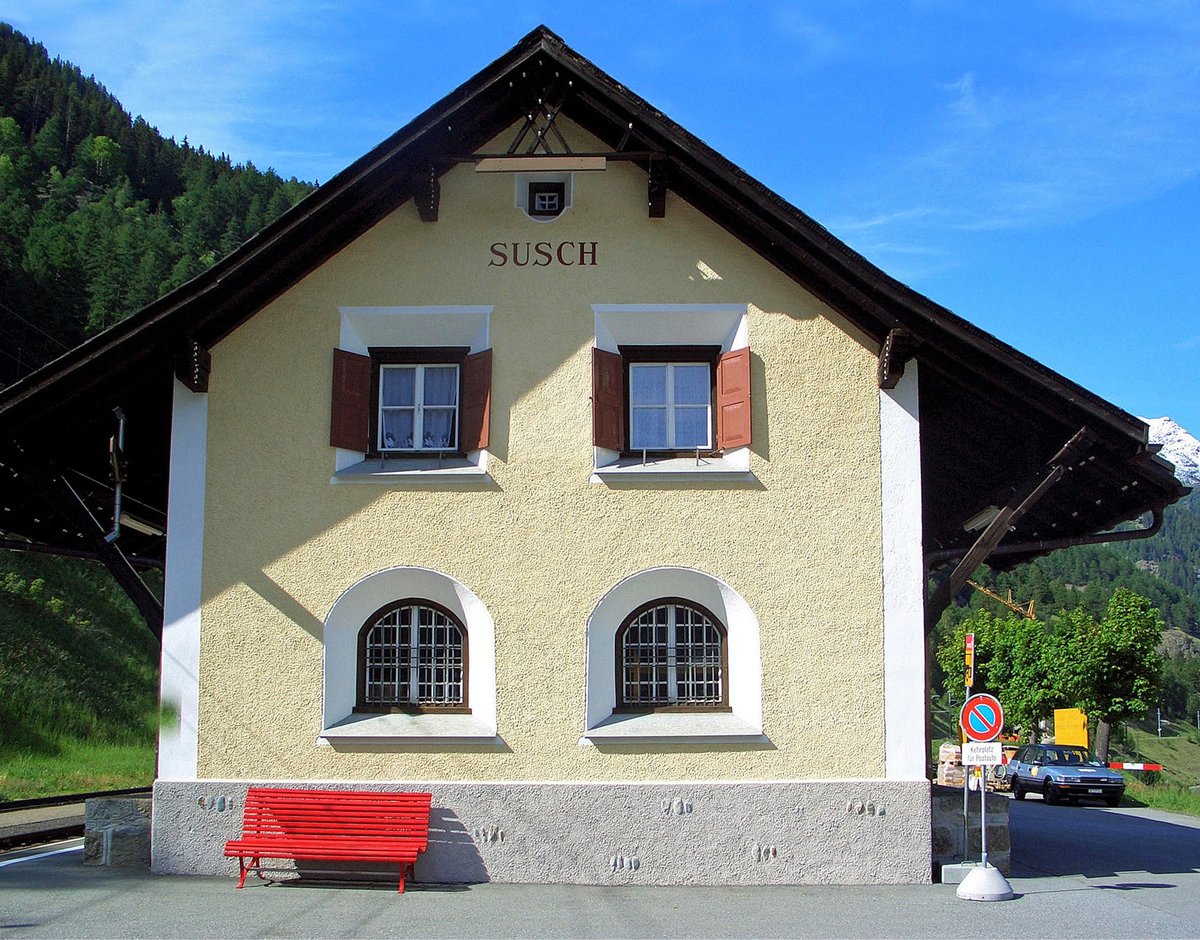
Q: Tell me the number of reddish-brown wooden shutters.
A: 4